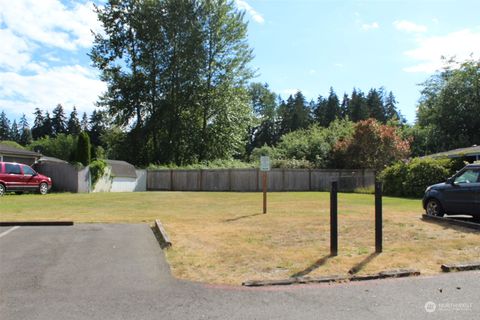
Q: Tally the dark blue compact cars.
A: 1